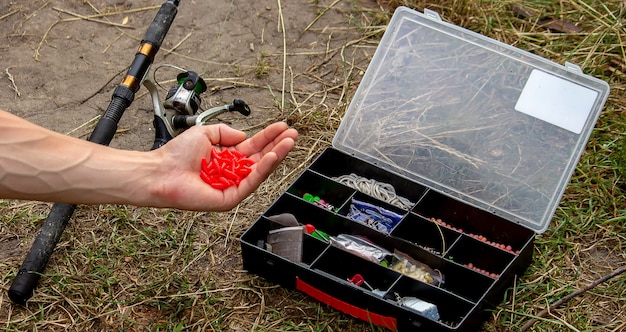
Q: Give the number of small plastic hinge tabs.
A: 2